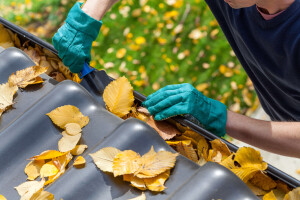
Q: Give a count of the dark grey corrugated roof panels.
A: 4